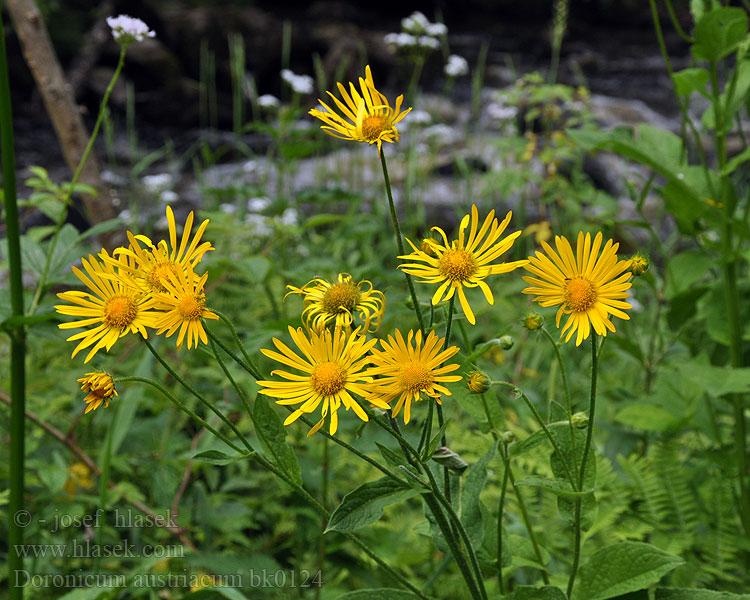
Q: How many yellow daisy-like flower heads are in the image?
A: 10